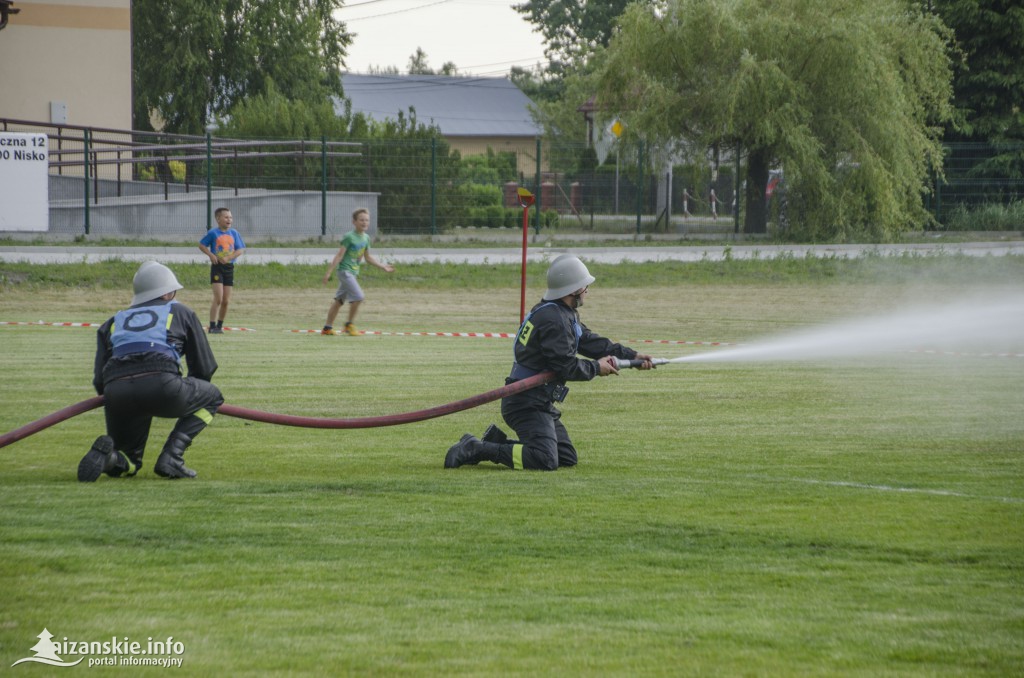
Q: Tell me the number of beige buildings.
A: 2